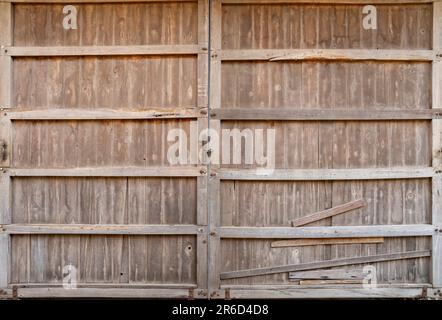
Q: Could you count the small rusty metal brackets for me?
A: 4